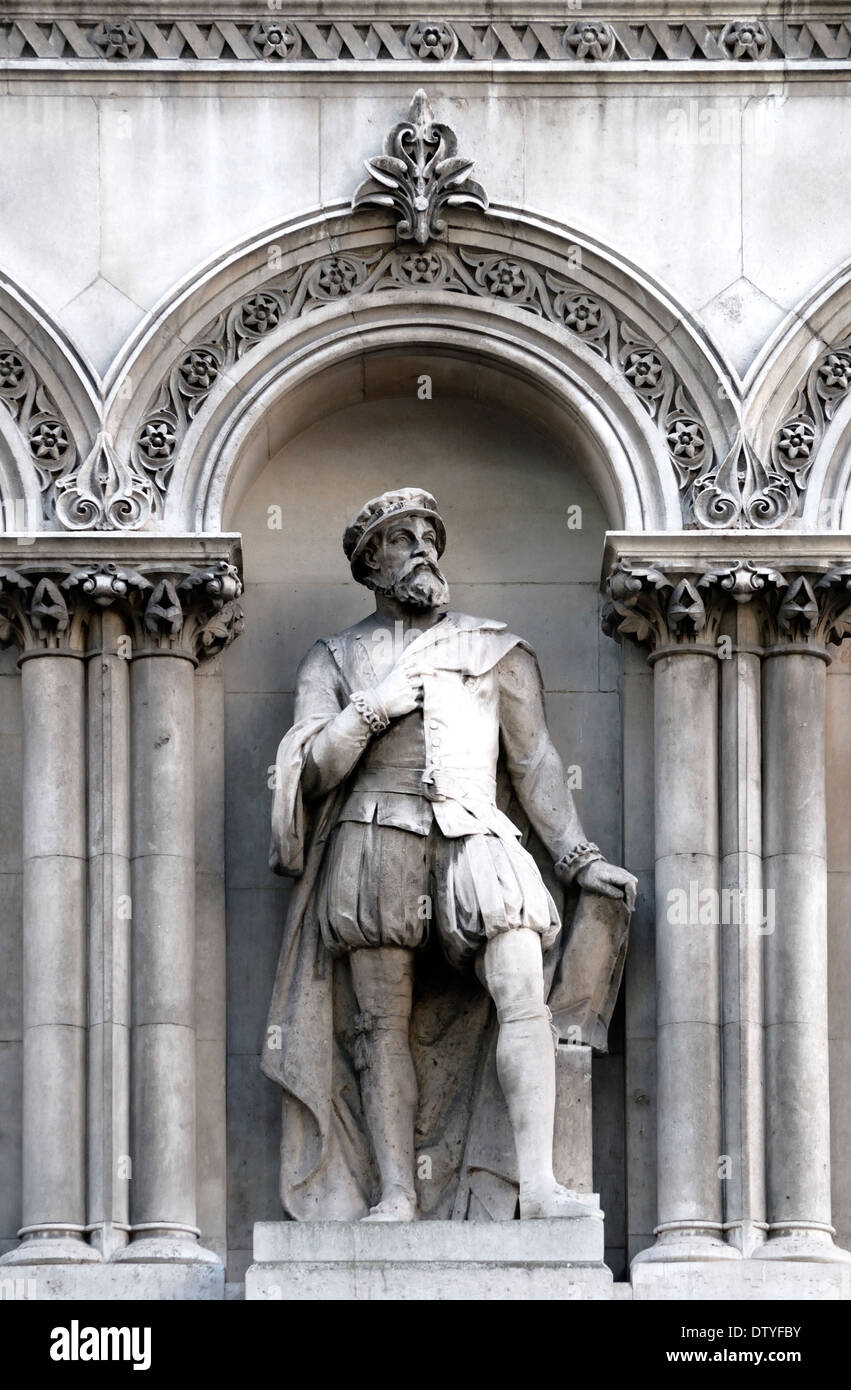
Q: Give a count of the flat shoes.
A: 2